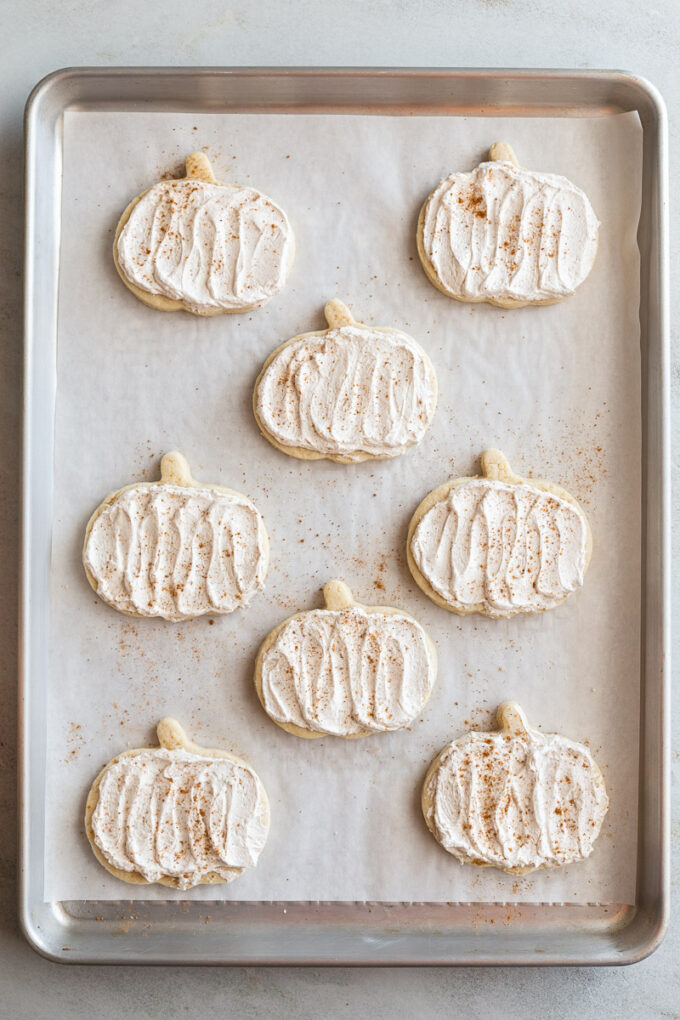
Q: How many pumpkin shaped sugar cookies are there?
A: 8